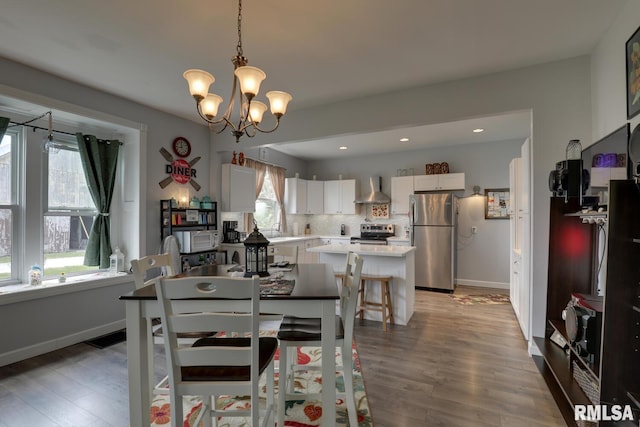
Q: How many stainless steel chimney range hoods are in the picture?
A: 1